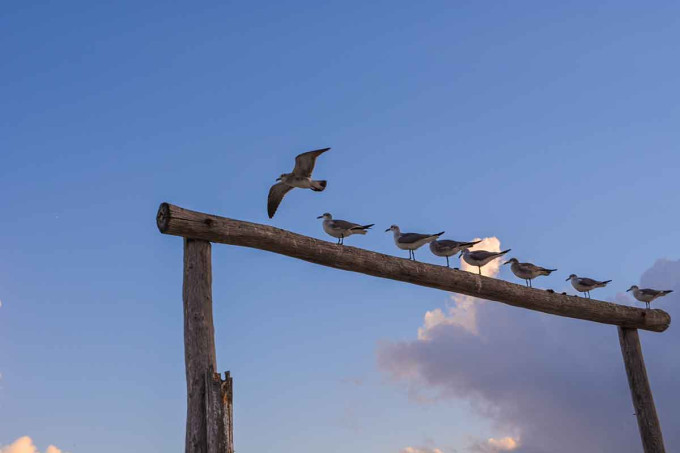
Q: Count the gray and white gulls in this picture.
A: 8